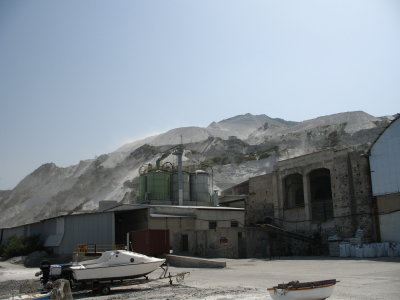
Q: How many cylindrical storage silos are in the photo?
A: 4